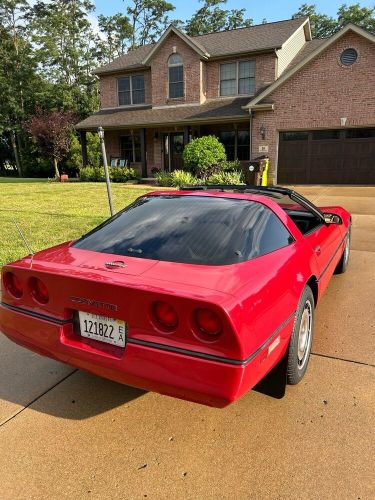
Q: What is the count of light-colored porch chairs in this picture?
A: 2